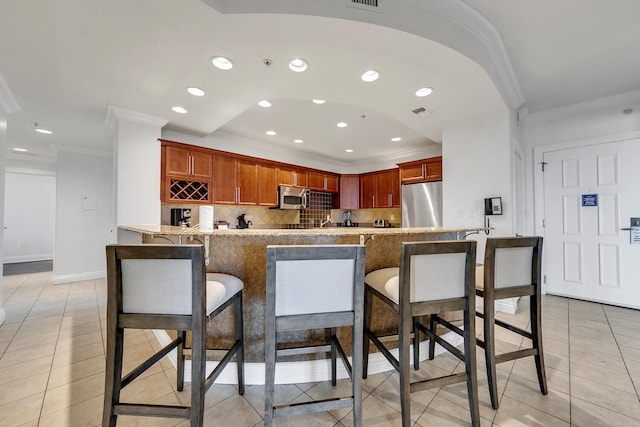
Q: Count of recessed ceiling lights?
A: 15